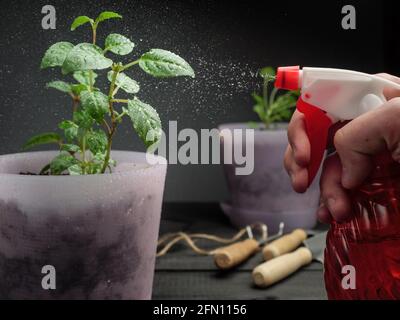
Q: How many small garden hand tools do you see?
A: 3